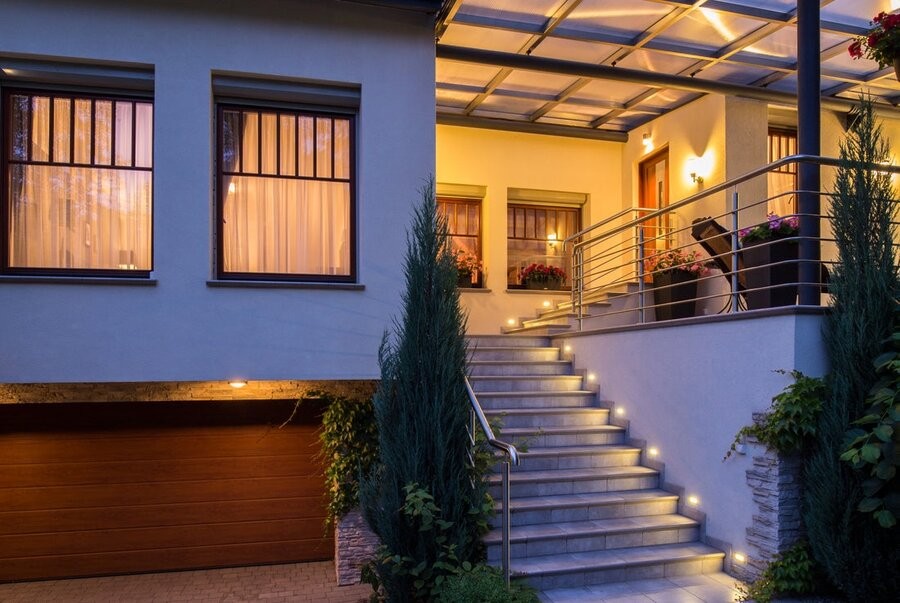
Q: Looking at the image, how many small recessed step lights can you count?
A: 8